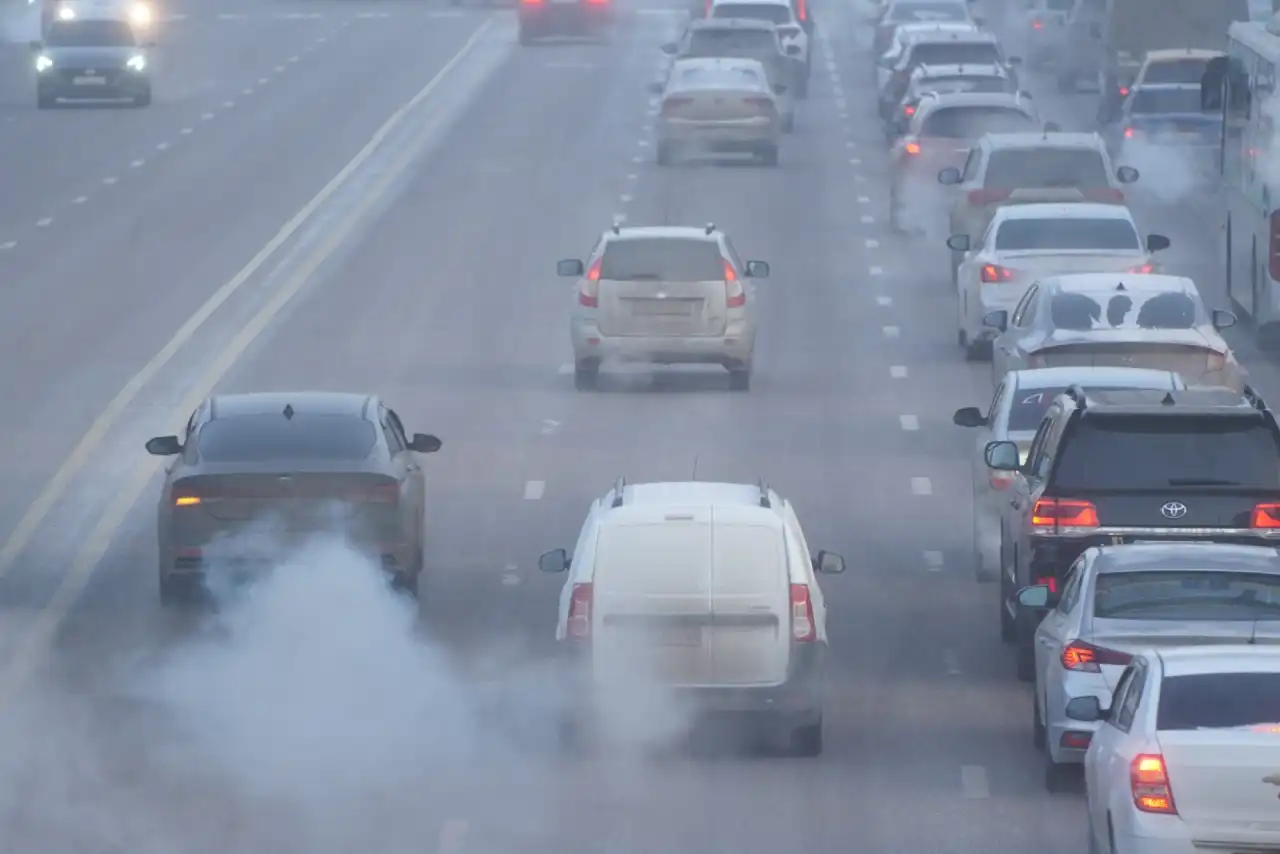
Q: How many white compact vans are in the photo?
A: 1